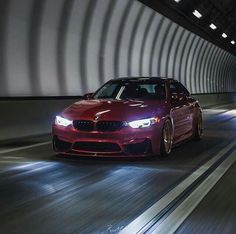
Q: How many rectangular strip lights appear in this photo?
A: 5